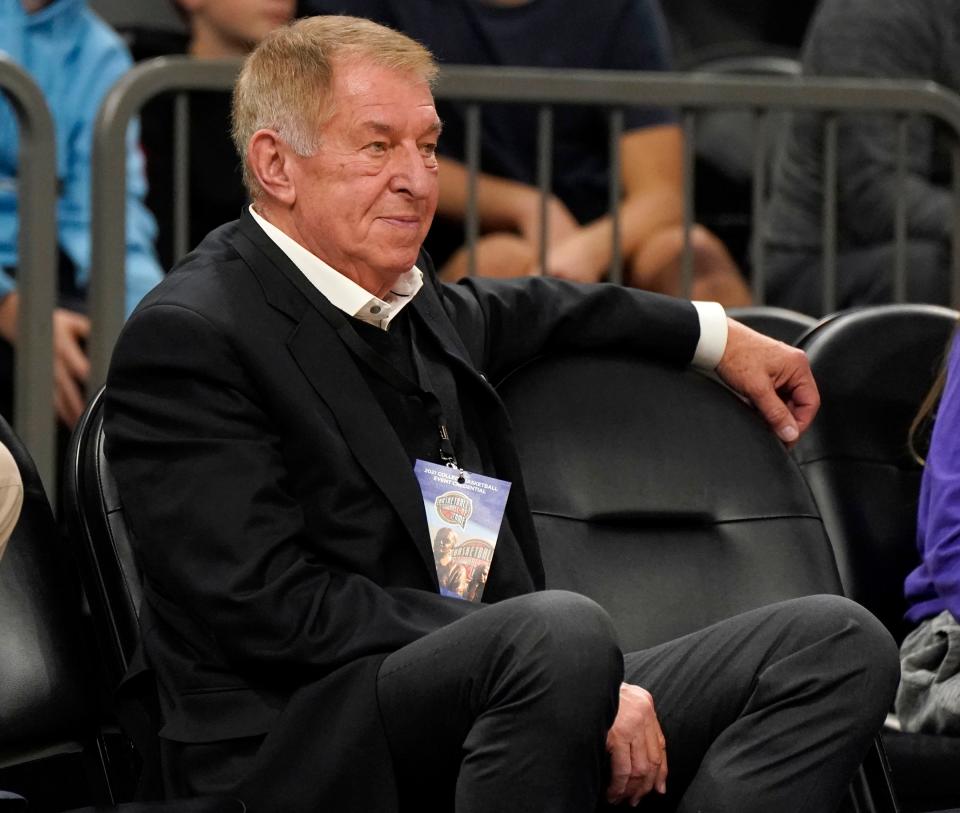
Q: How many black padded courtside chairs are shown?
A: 5